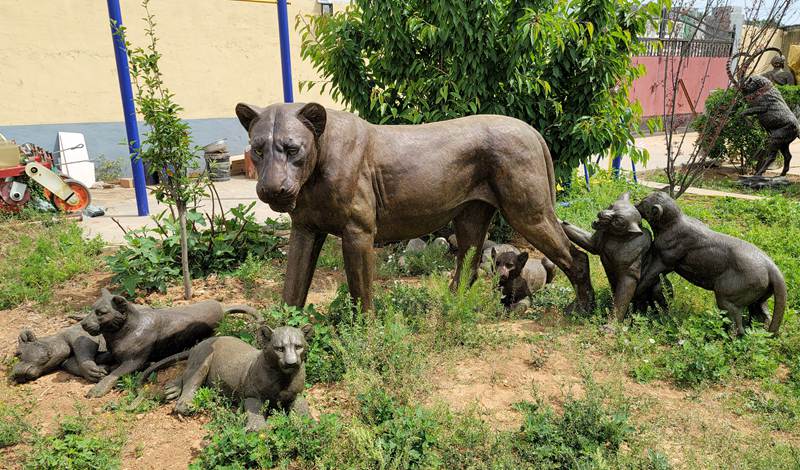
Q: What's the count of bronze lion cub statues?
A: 6